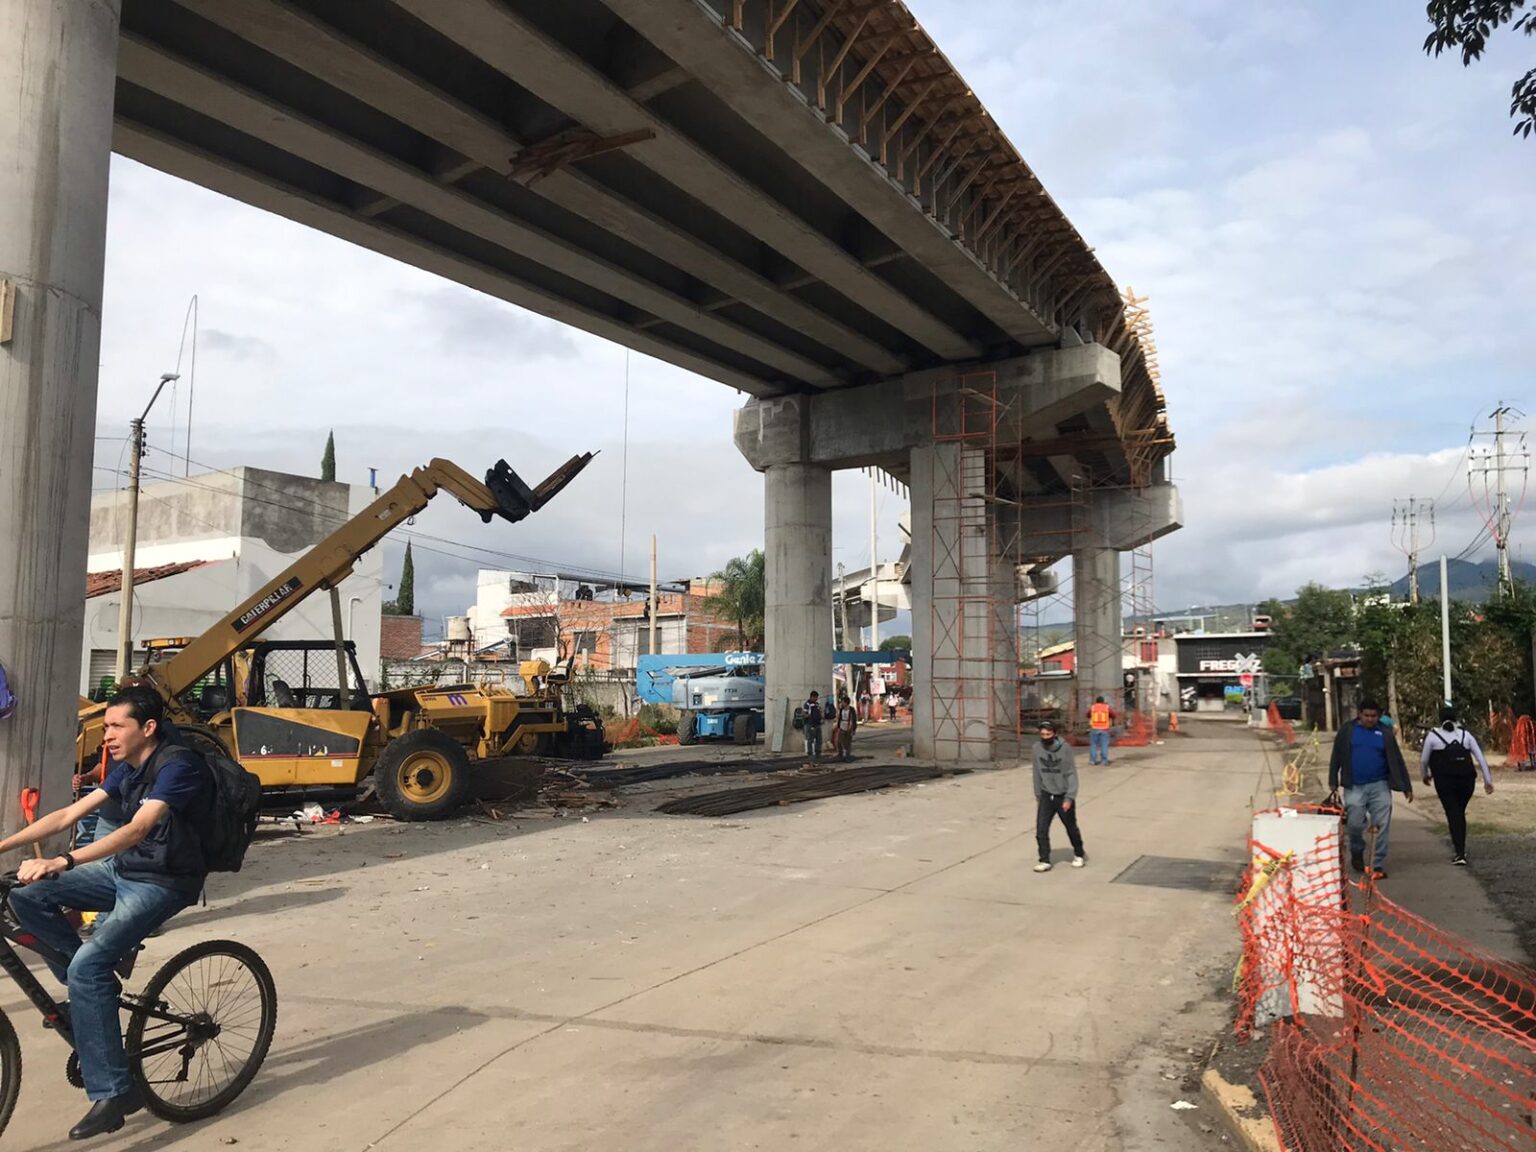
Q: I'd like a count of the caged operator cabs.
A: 1